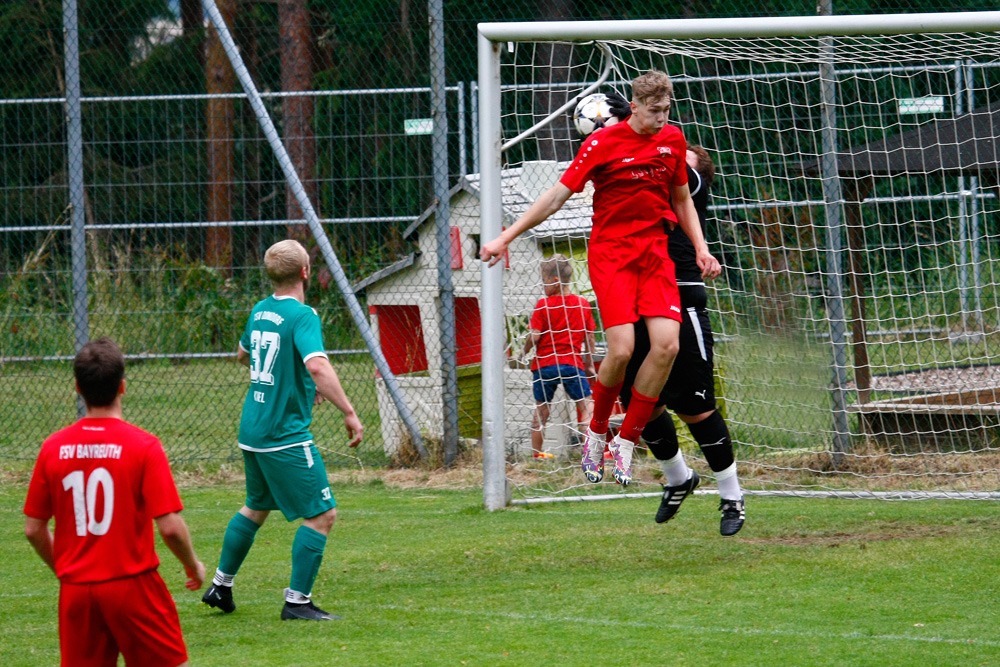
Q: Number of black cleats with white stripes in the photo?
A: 2